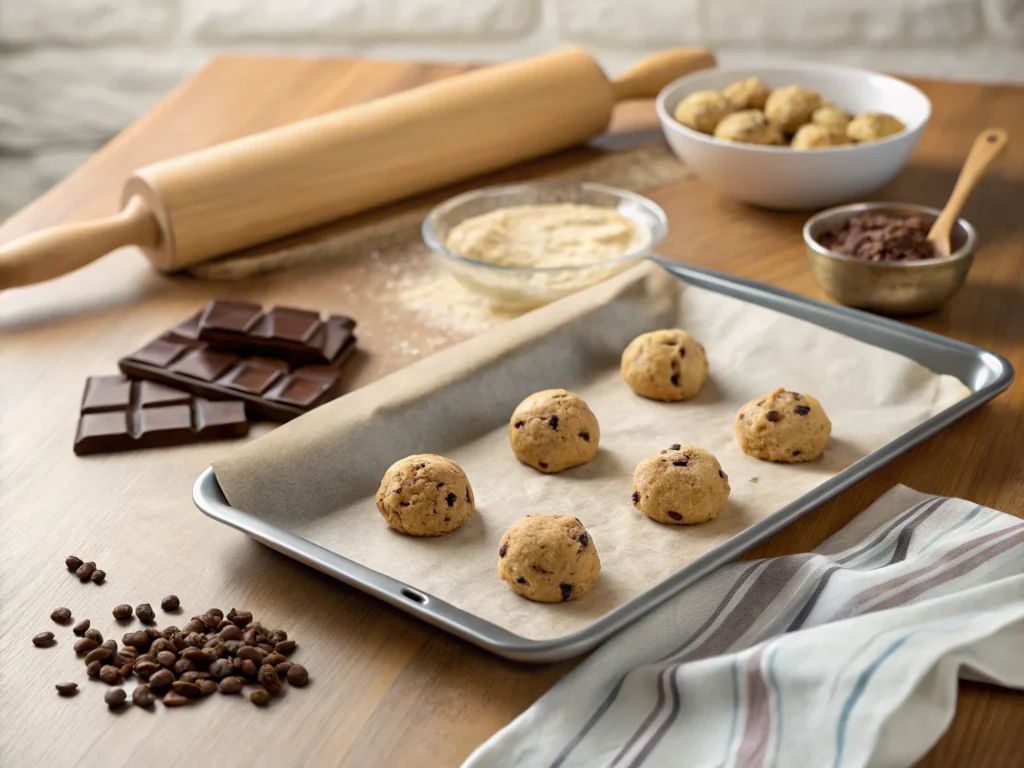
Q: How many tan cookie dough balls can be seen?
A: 13